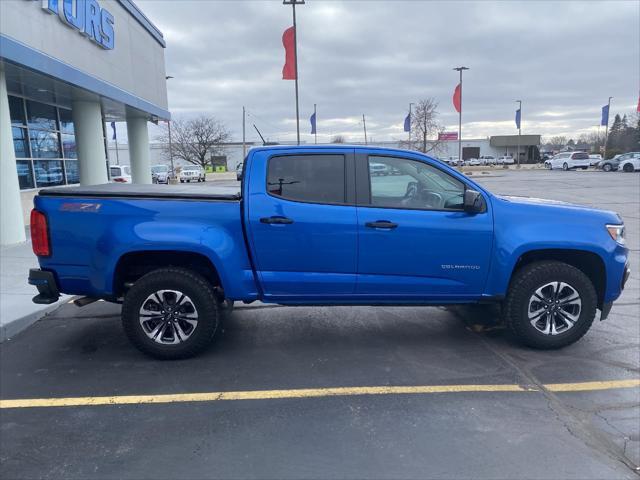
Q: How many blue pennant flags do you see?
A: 5